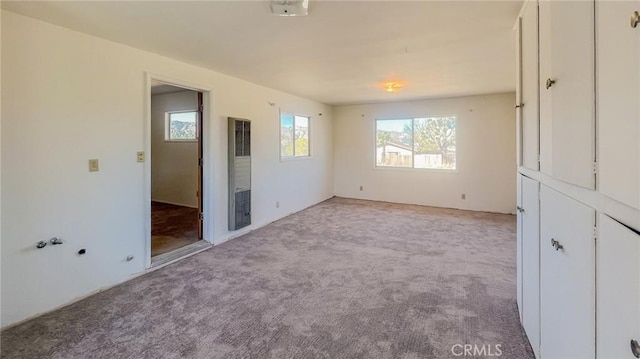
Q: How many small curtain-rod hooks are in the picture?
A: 4